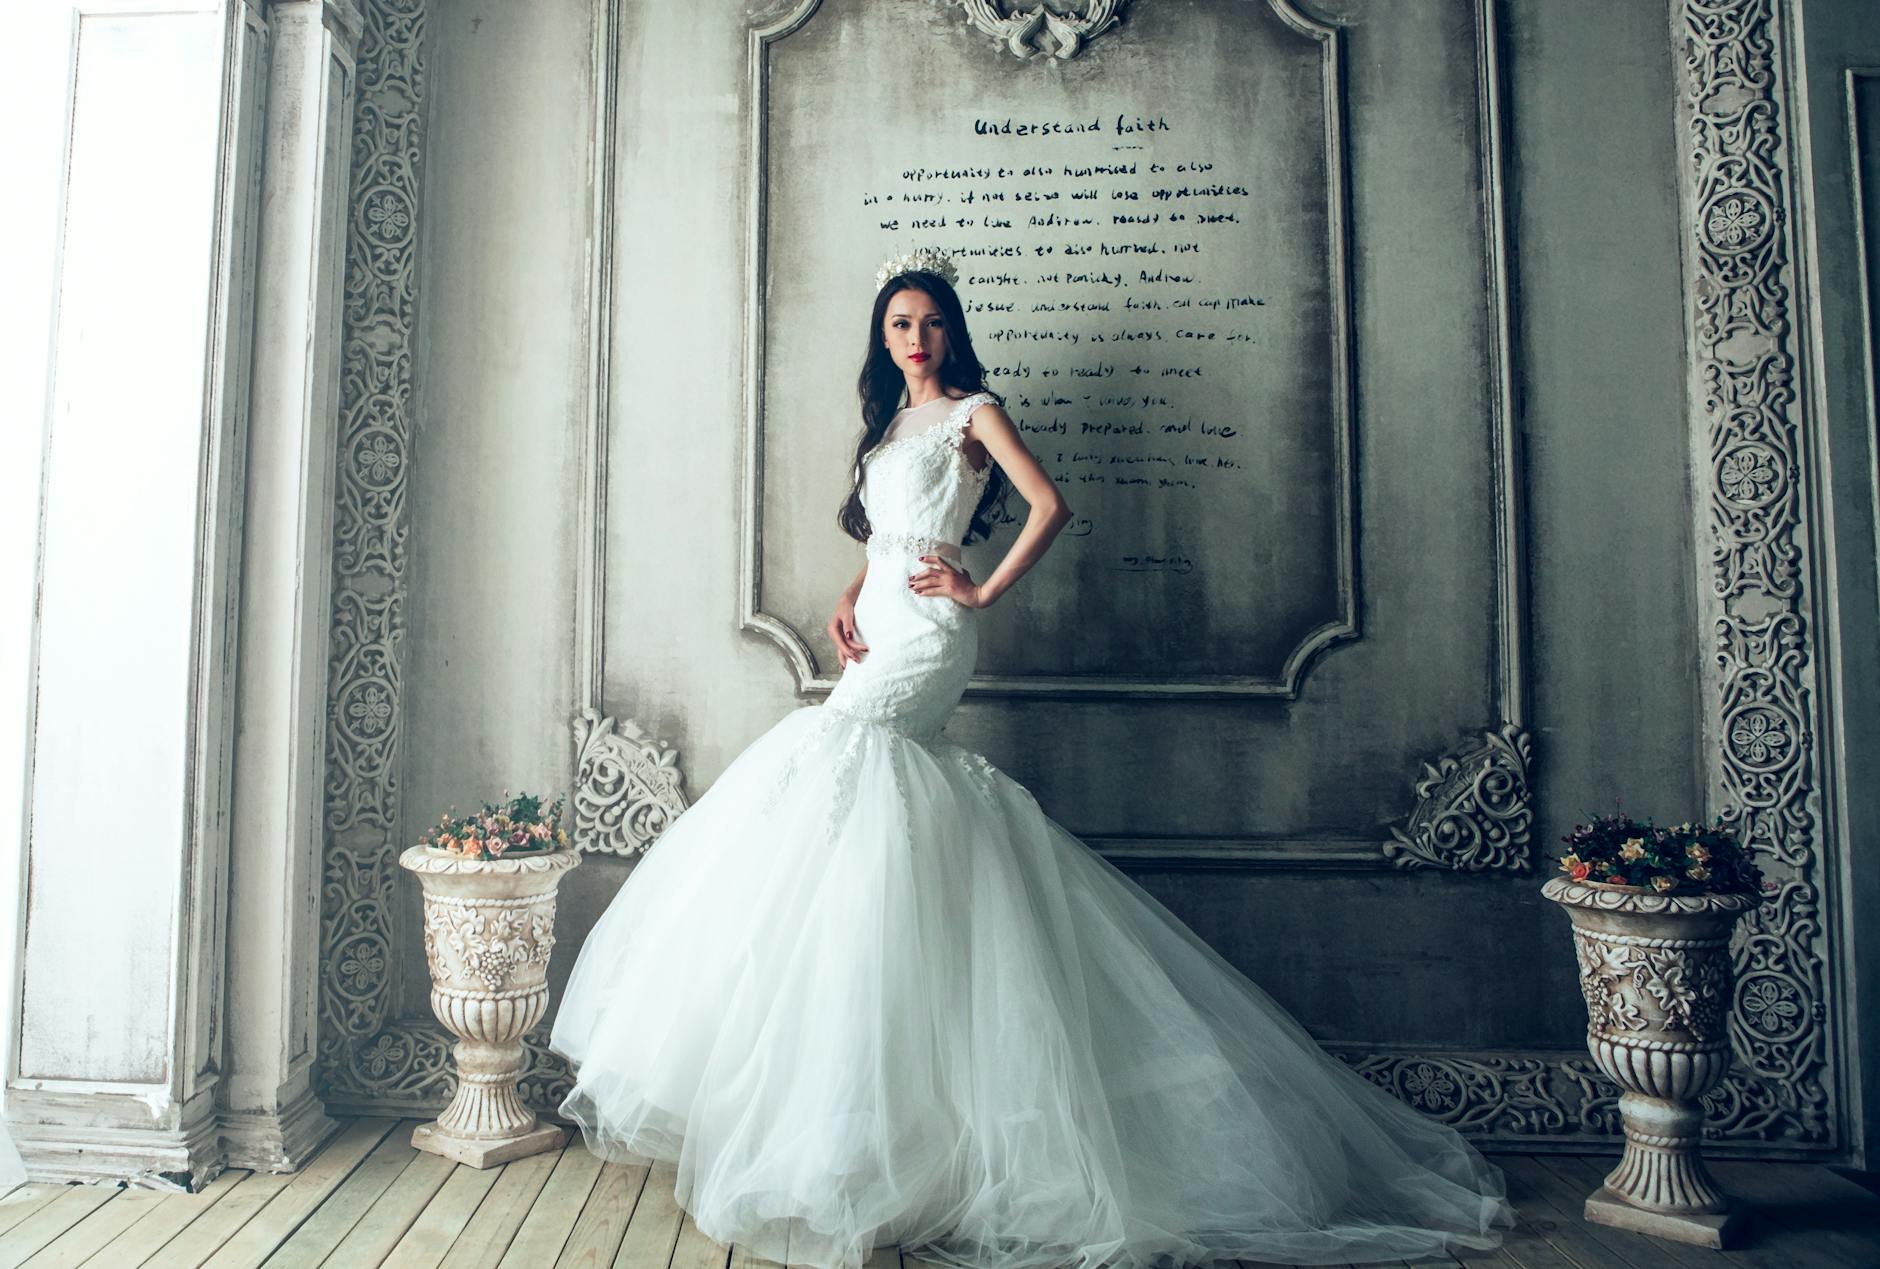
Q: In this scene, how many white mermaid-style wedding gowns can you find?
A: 1